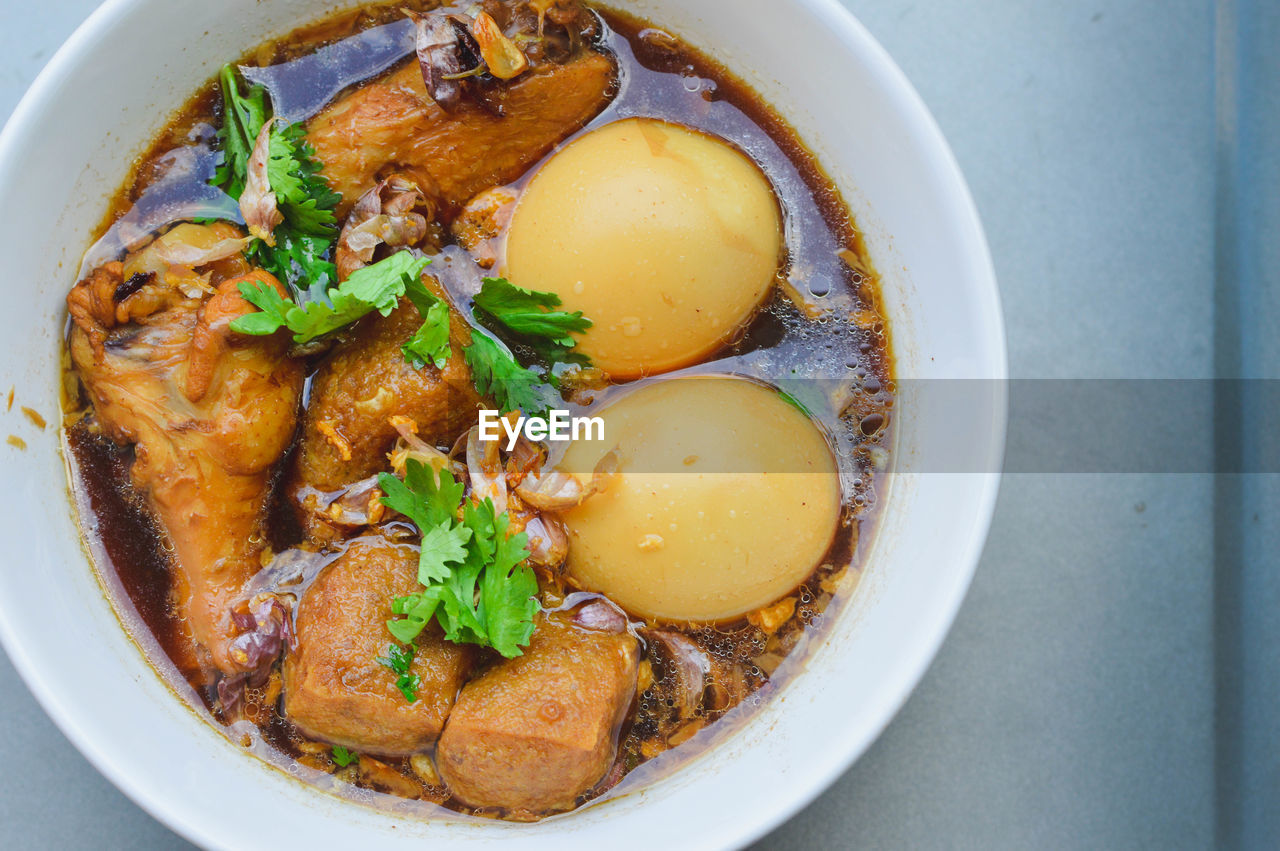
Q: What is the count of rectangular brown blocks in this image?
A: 3